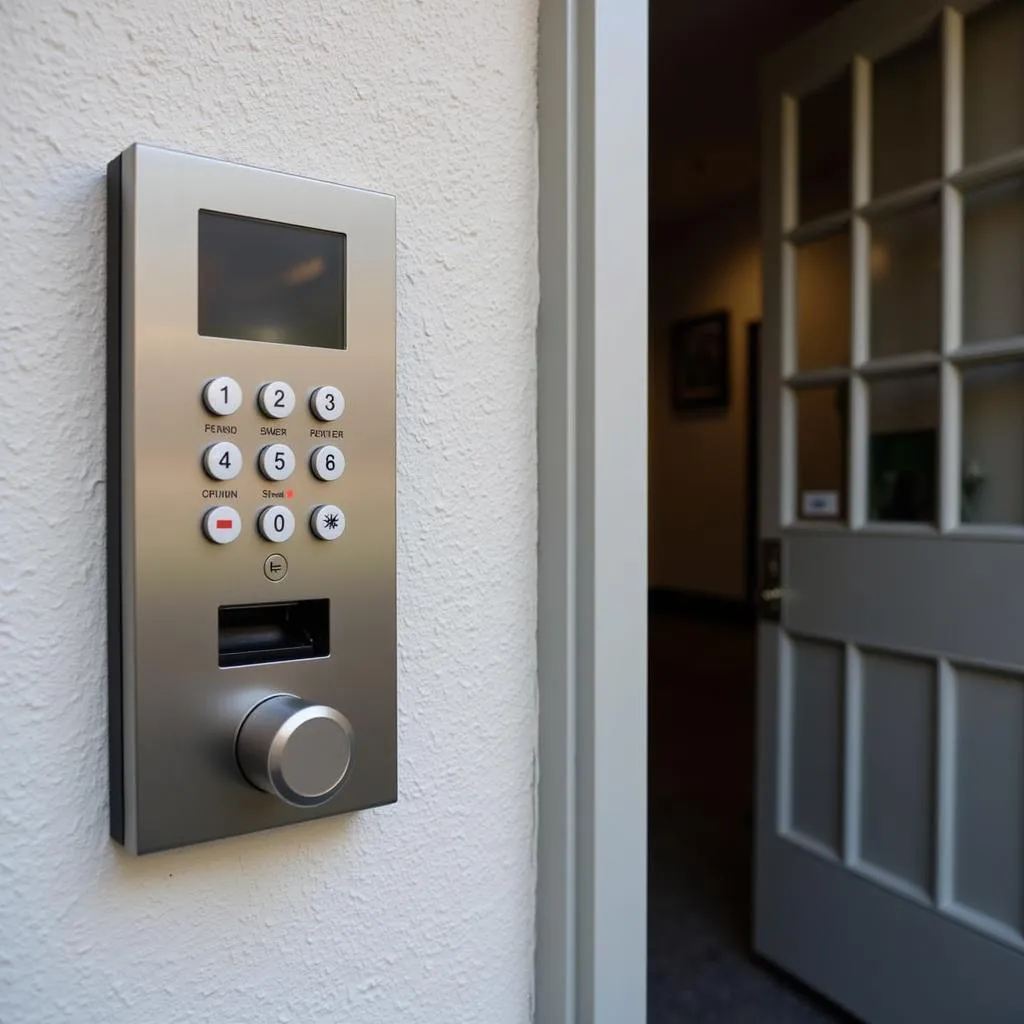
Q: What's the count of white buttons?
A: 9